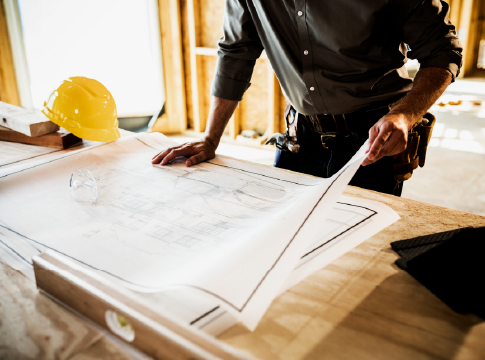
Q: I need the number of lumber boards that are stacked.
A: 2